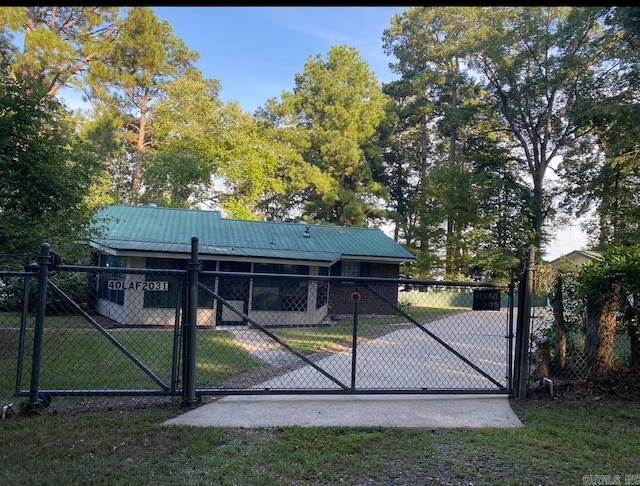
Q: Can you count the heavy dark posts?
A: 3